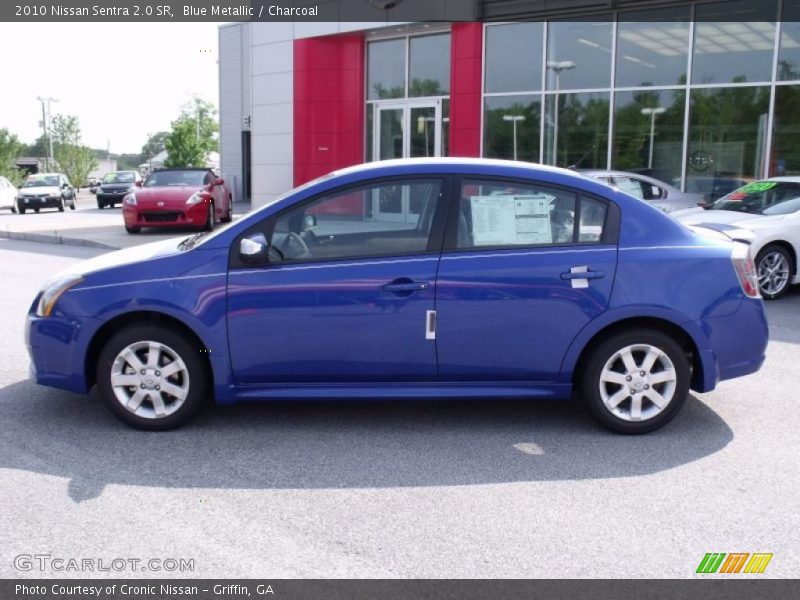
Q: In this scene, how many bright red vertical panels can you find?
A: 2